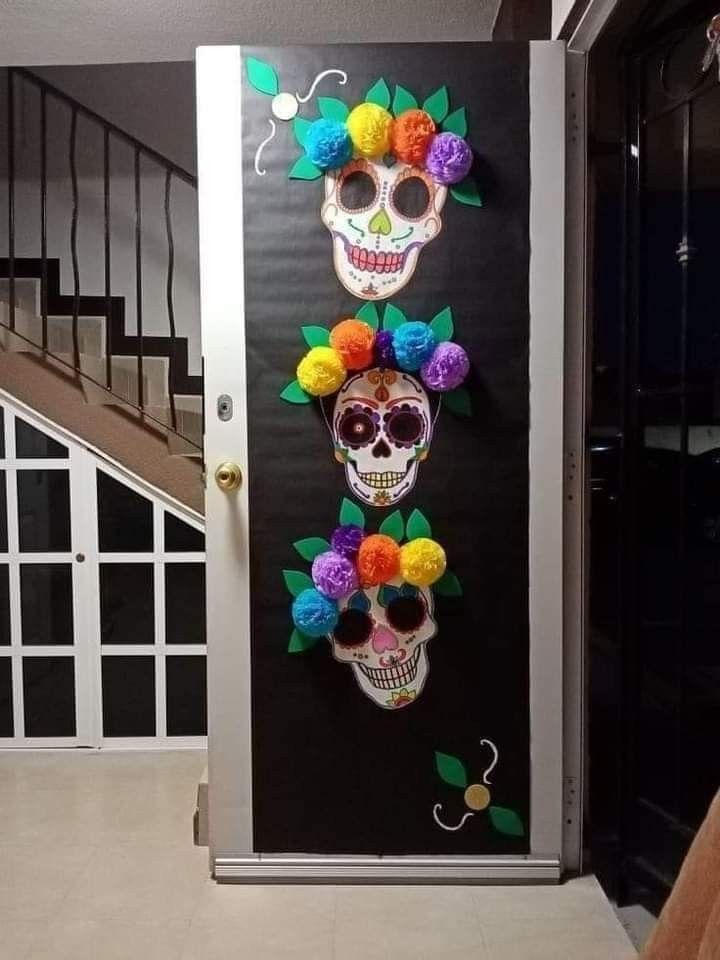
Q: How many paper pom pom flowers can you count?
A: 14